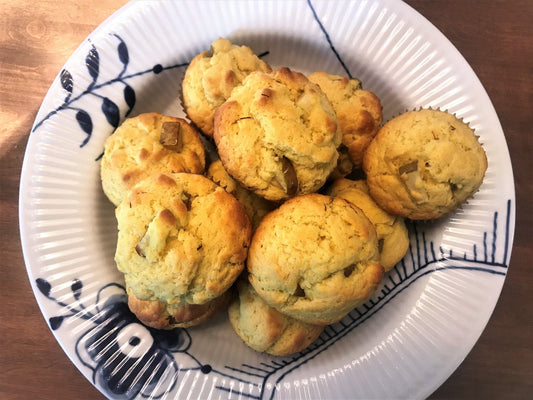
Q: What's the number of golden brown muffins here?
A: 11